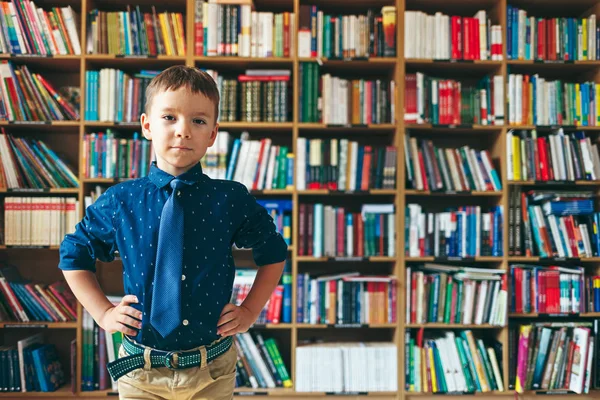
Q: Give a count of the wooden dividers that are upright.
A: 5